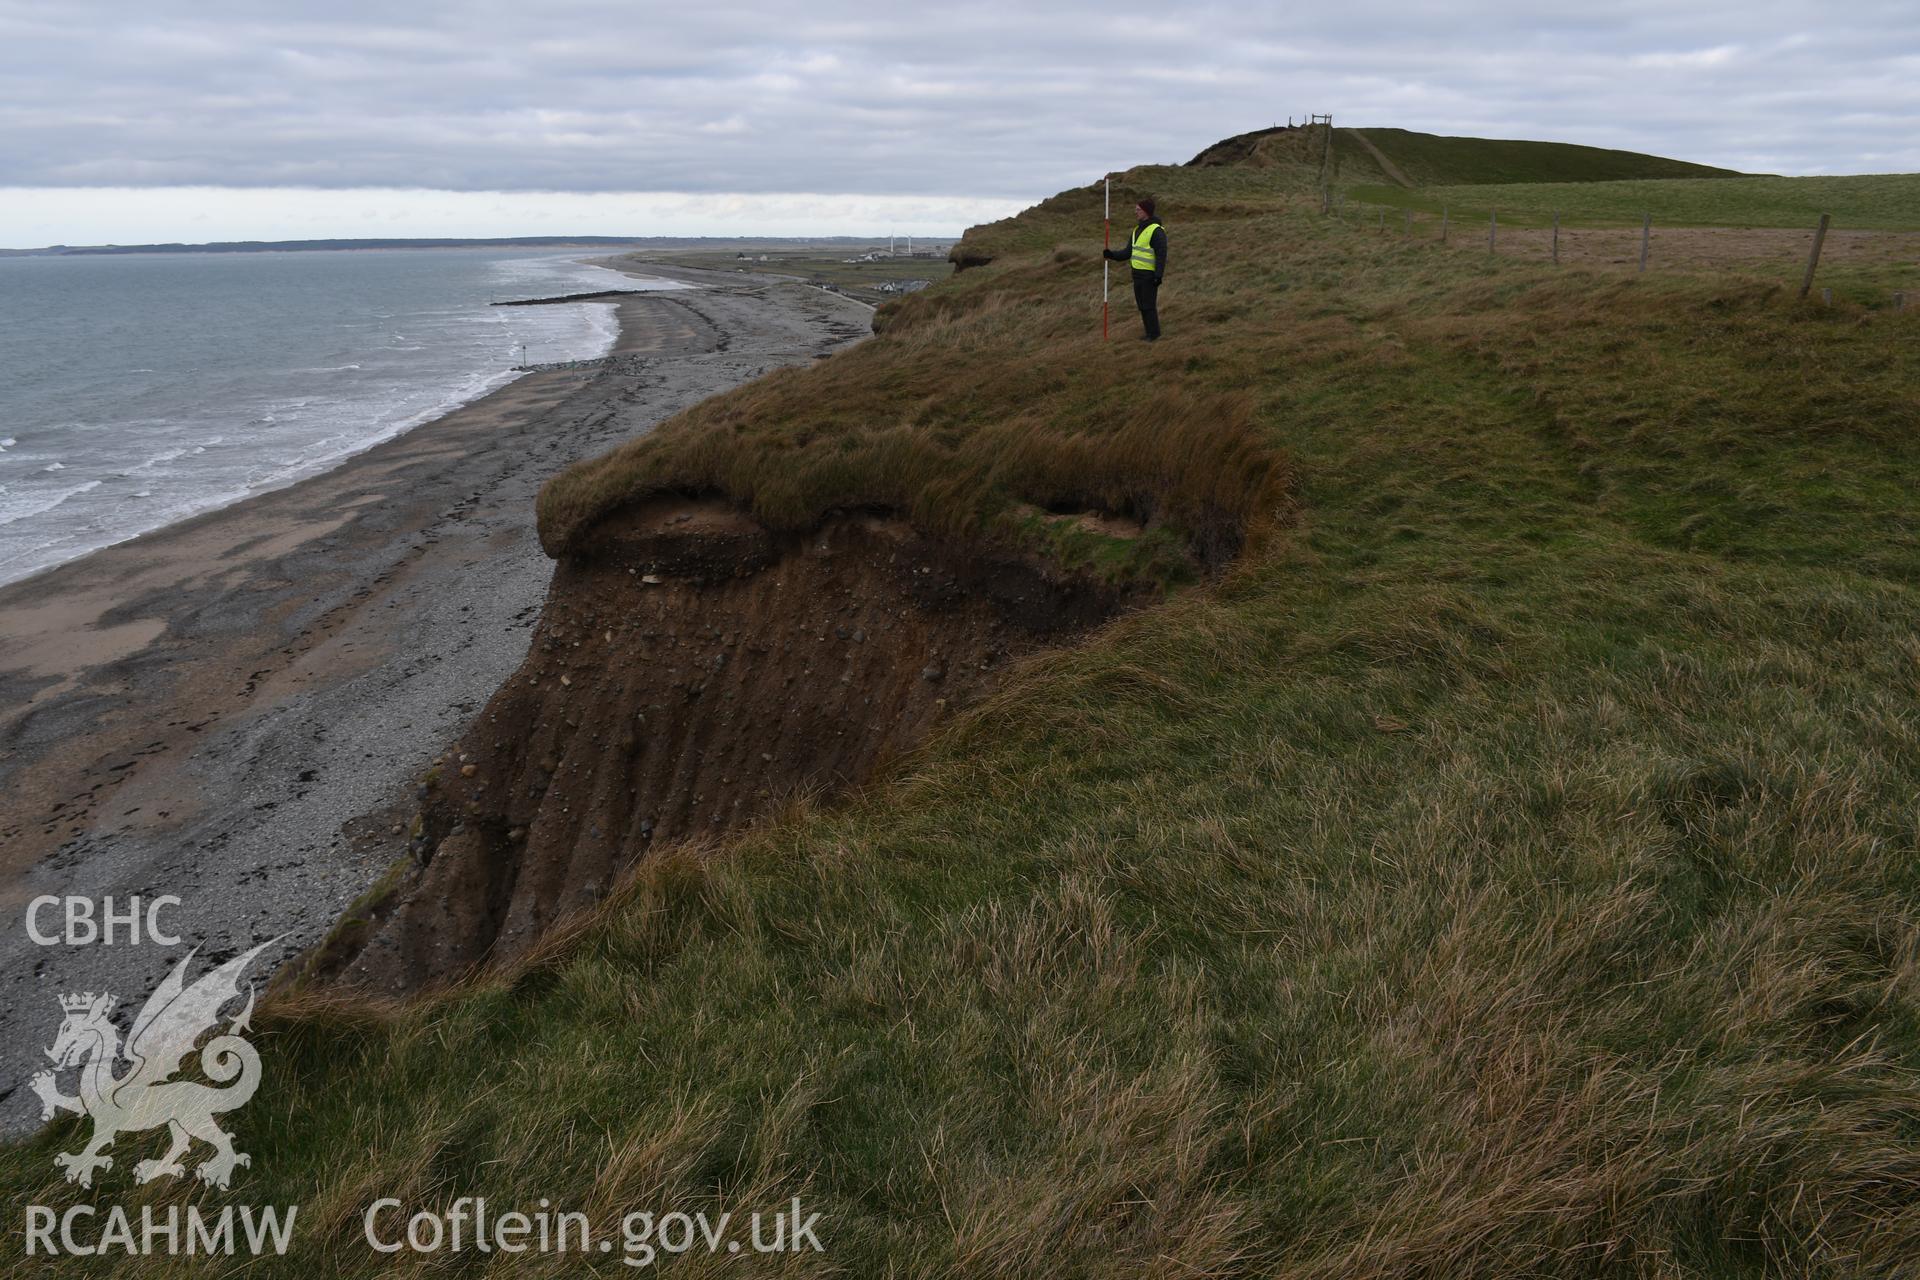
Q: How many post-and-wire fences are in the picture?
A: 1